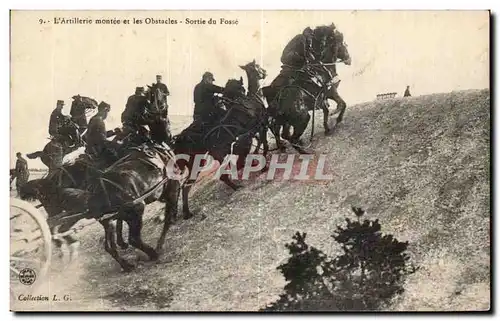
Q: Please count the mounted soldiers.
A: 6